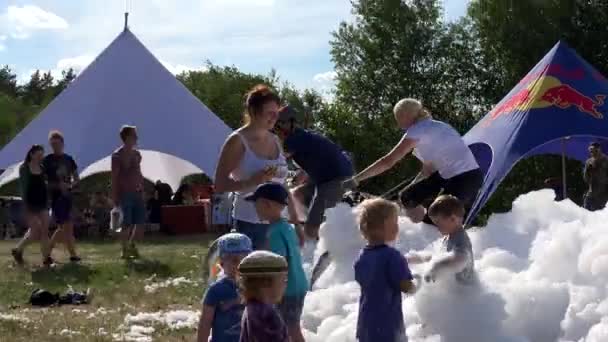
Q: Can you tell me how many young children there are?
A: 5